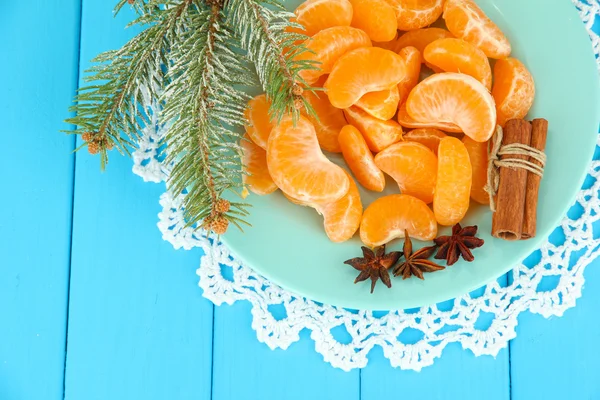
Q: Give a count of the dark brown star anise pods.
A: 3